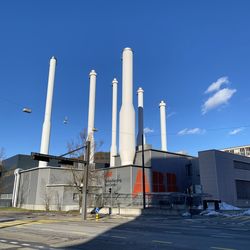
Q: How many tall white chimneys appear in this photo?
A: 6